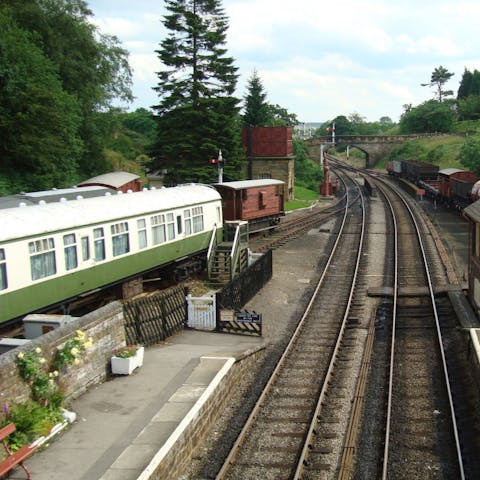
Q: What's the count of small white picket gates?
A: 1